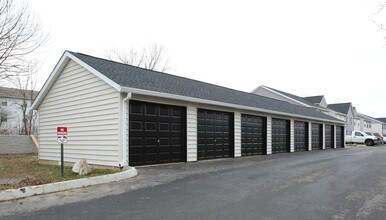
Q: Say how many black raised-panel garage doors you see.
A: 8